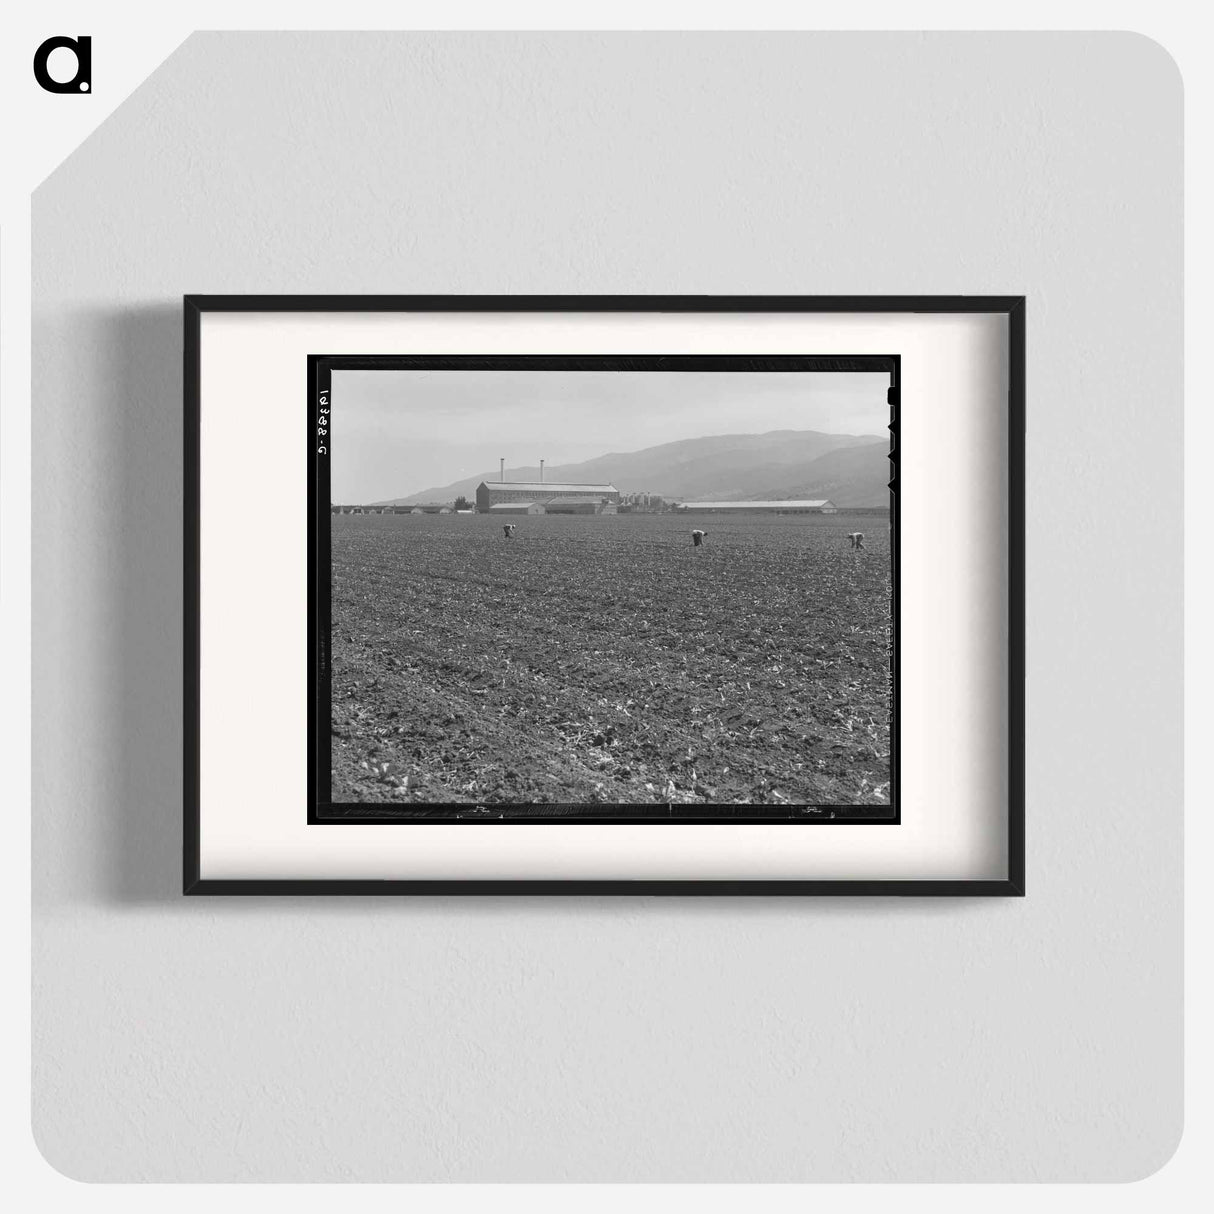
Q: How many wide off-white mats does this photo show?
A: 1